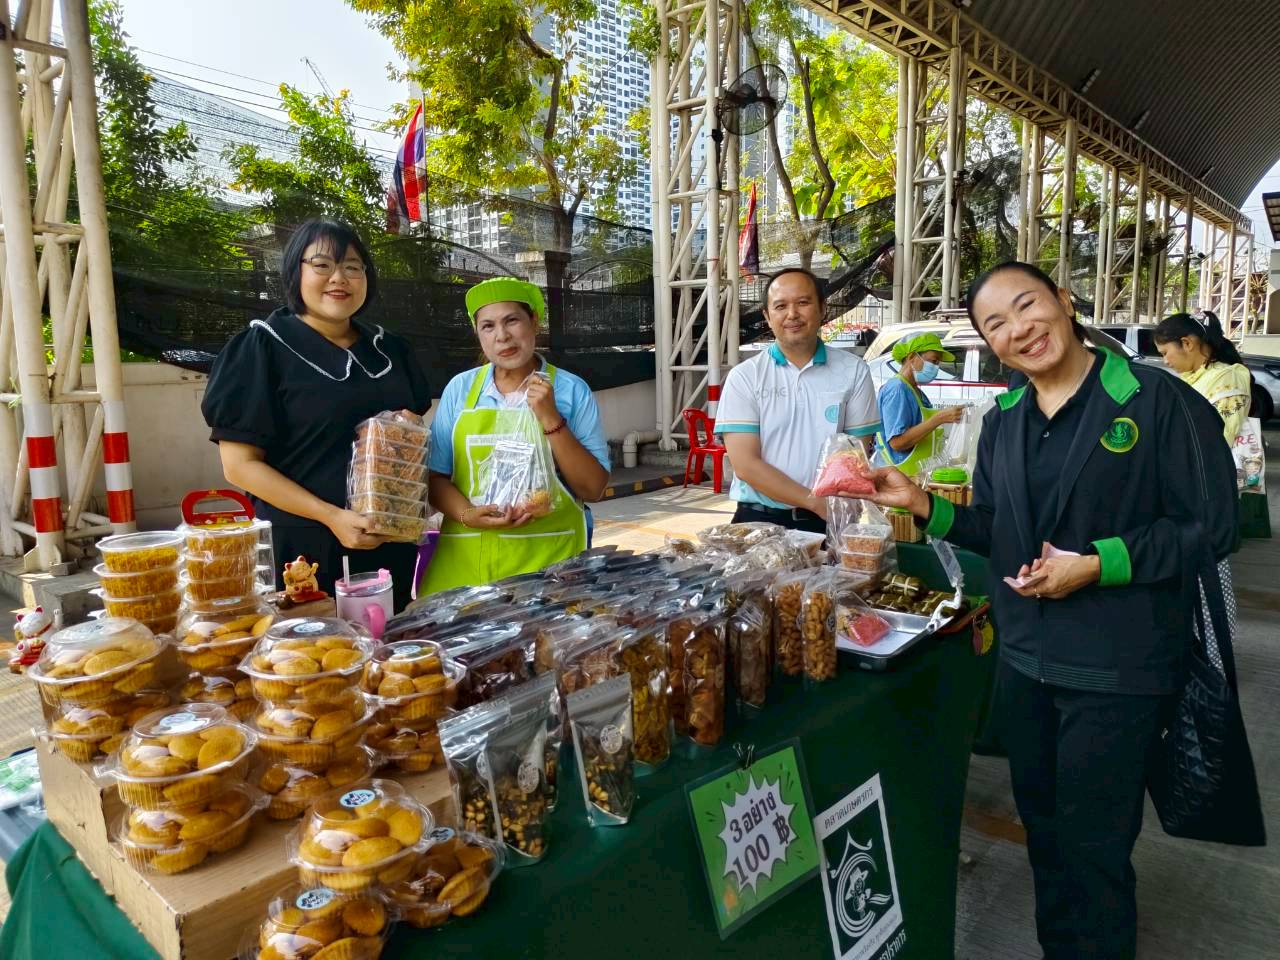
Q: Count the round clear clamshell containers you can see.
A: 14